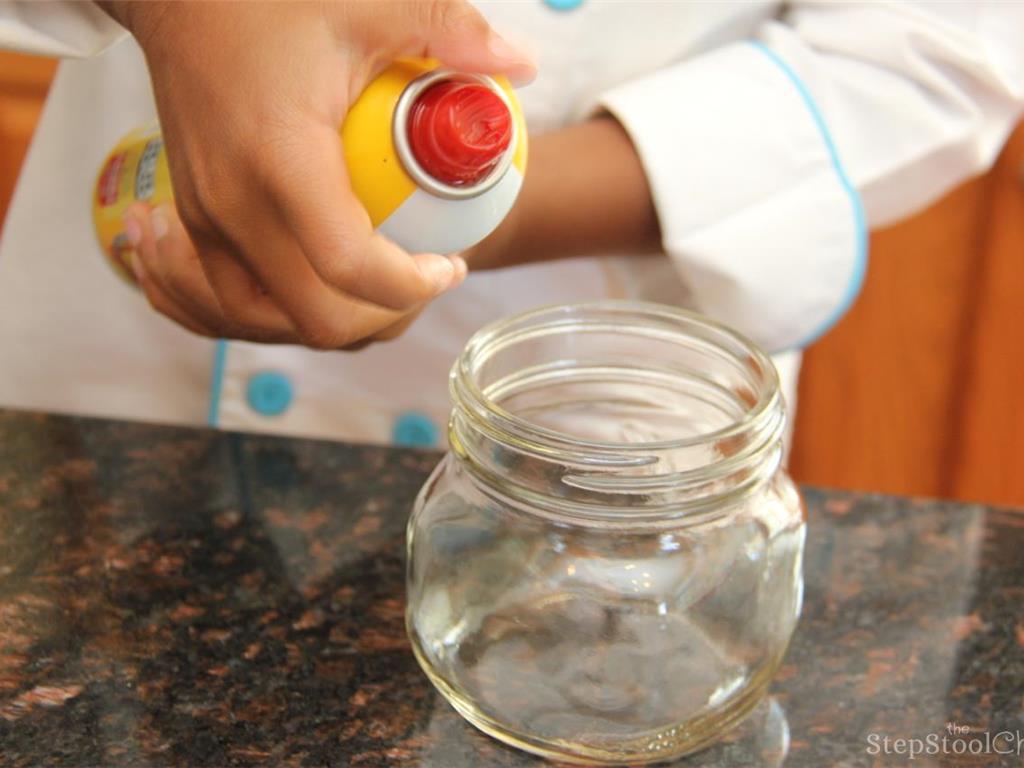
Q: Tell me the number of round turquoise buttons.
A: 3